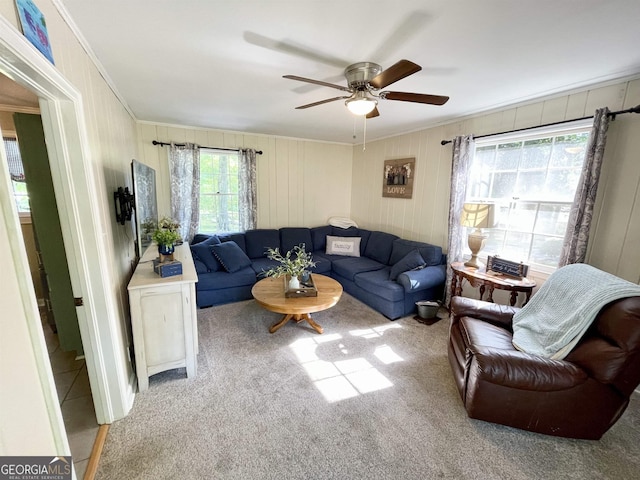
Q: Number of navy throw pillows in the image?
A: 3